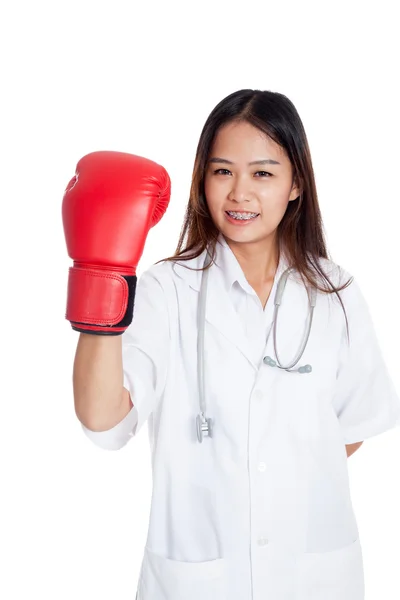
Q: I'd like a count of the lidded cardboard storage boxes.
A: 0